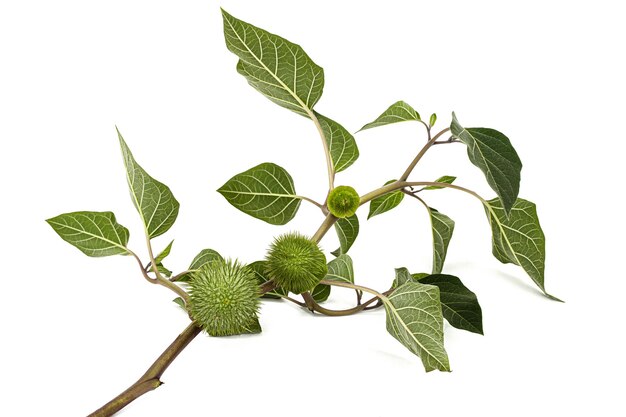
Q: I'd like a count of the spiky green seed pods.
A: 3